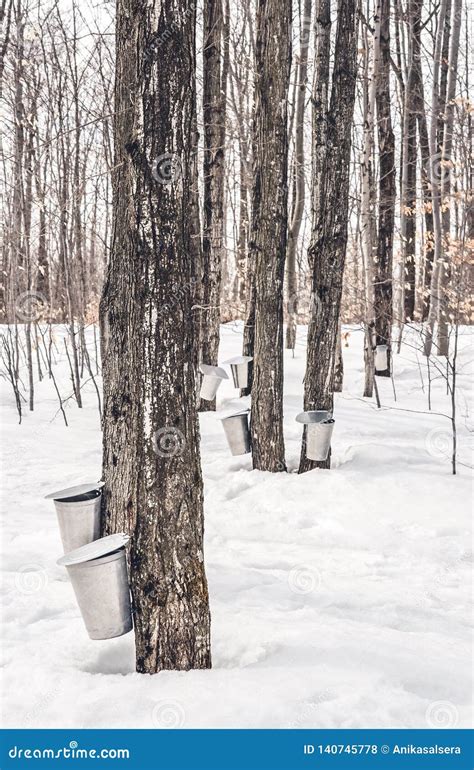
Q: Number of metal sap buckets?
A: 7